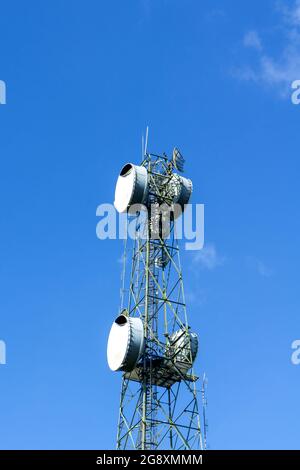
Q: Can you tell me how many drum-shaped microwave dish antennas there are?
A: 4